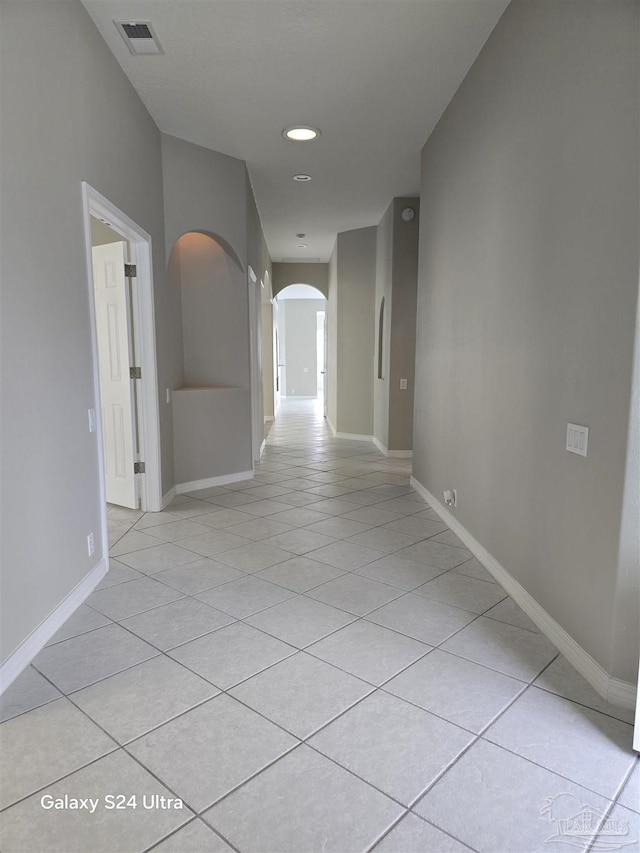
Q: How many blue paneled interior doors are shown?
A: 0